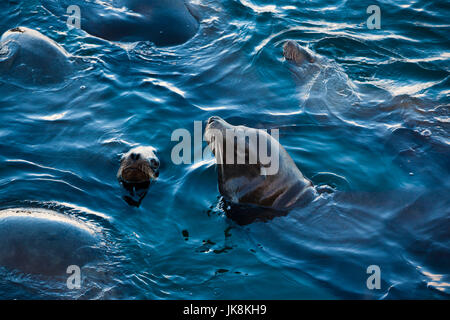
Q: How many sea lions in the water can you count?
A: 6